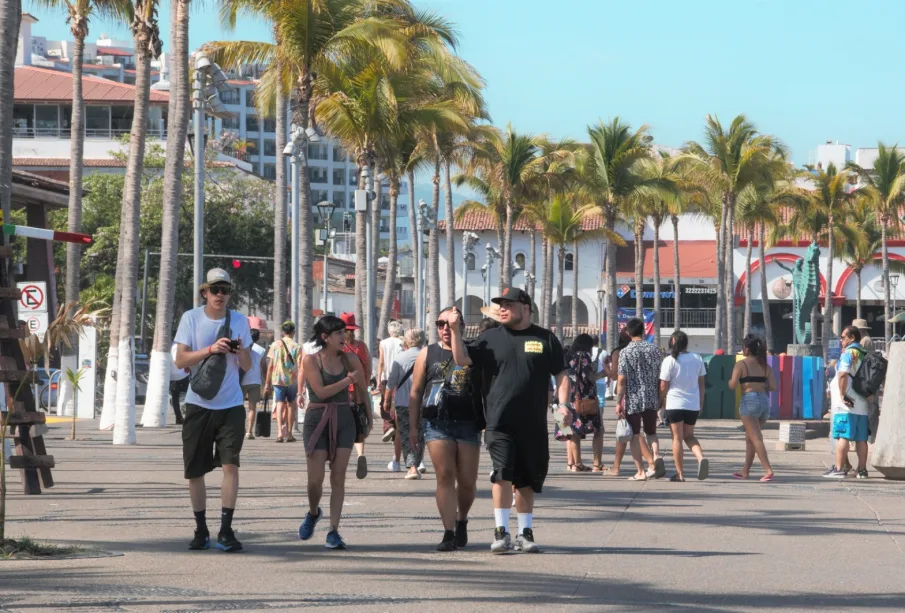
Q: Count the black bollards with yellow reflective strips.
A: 0